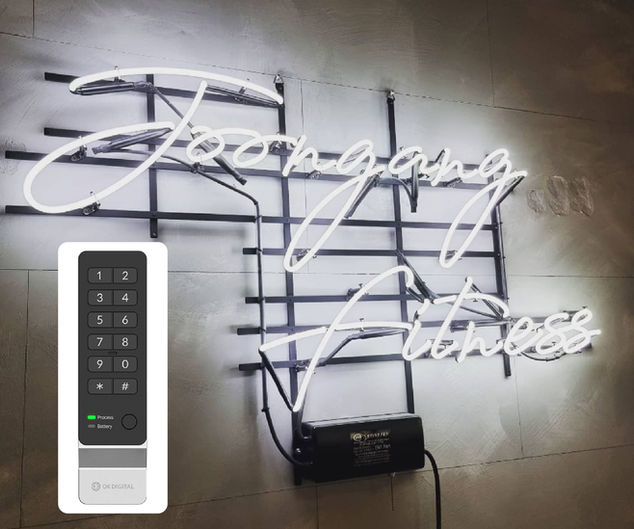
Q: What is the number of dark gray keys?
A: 12